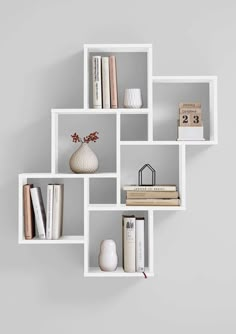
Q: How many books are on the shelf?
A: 12